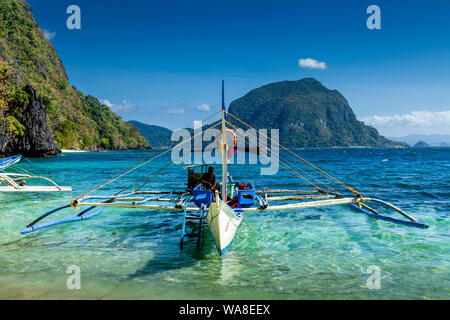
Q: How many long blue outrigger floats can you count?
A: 2